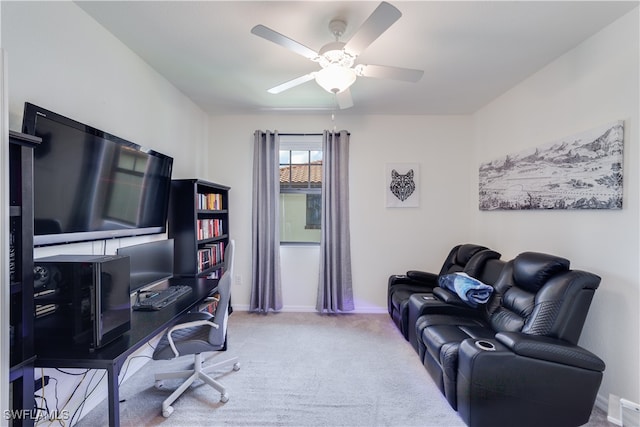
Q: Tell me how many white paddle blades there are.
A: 5